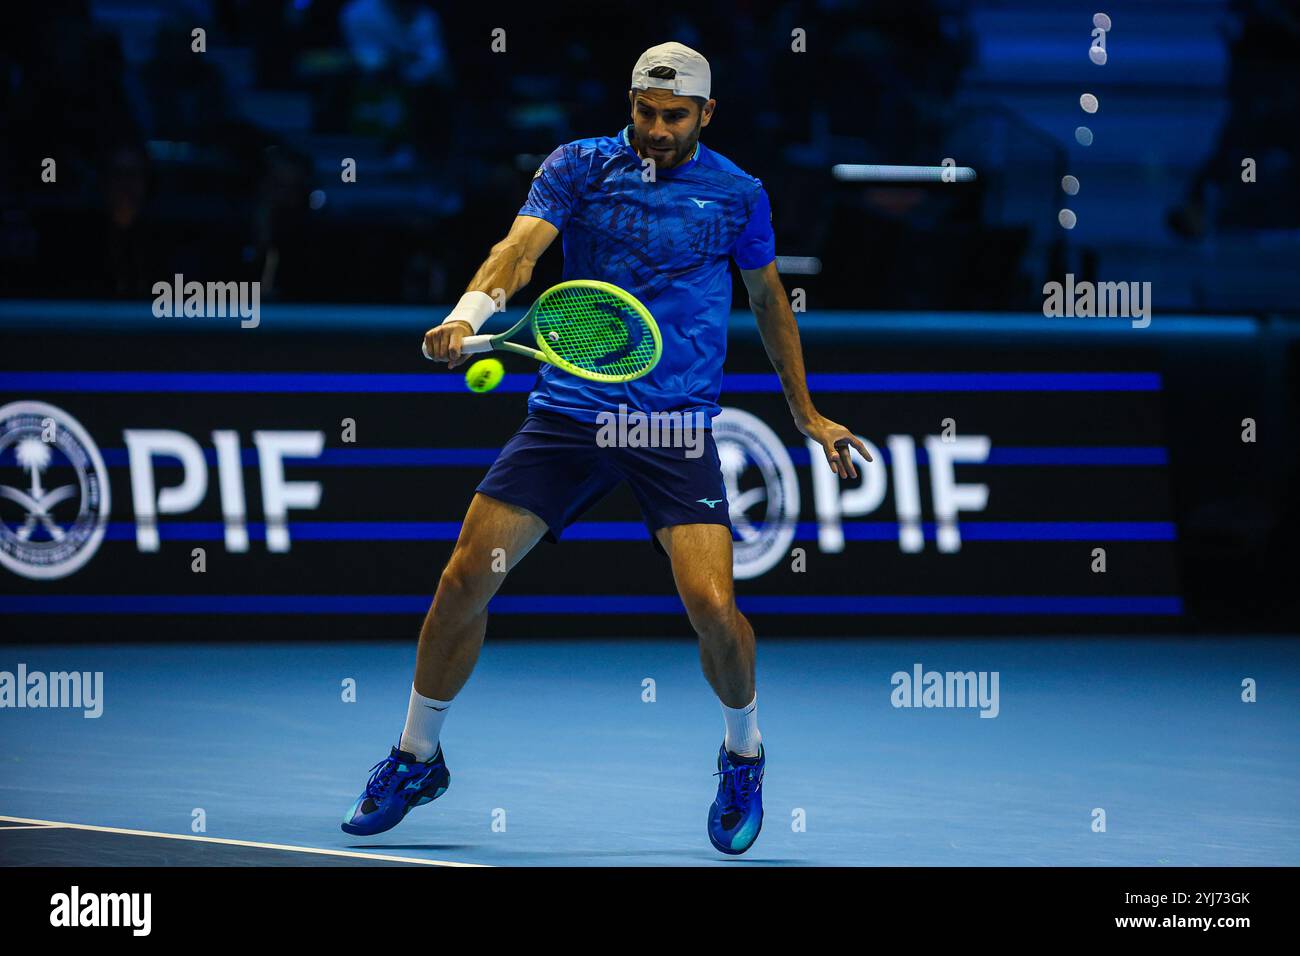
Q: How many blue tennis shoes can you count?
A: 2